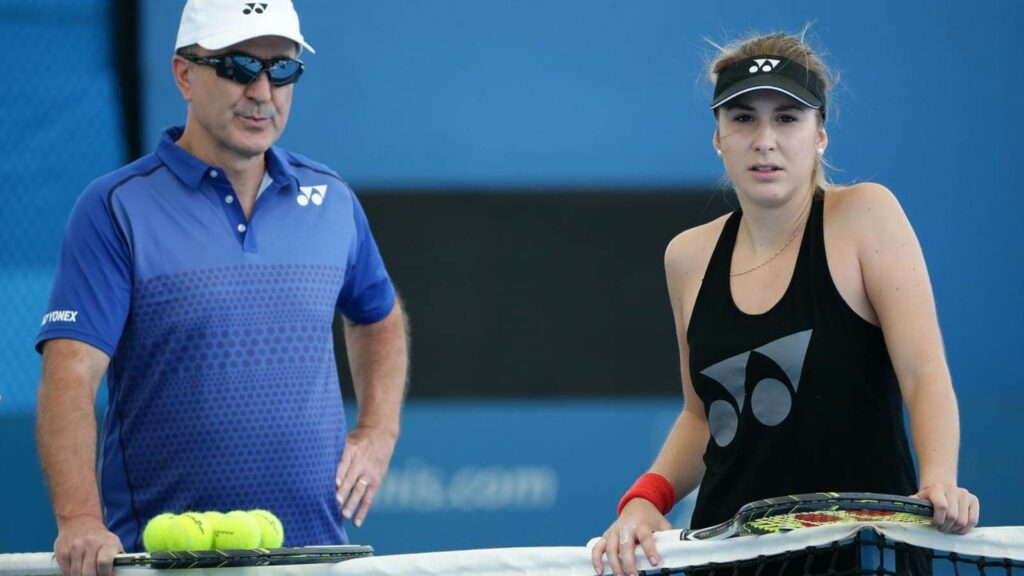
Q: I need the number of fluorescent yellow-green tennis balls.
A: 5